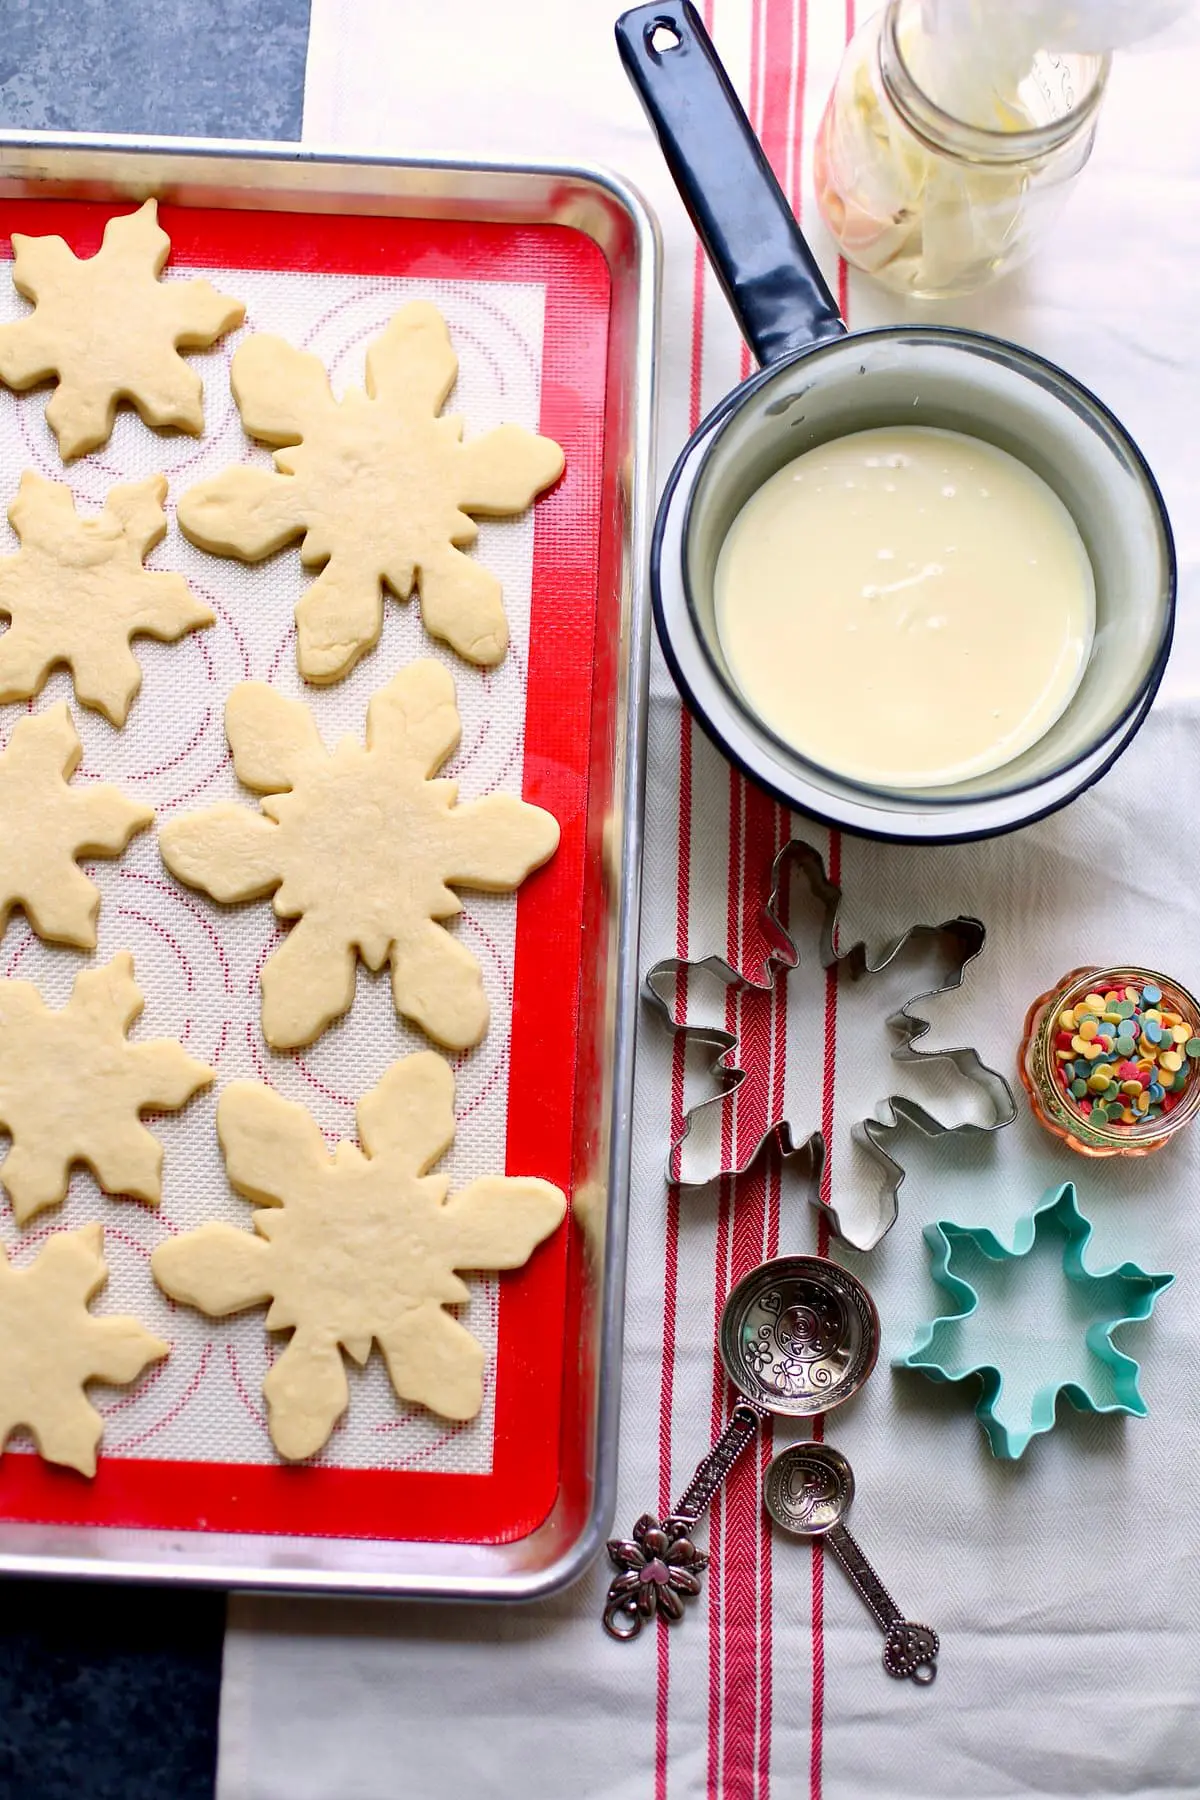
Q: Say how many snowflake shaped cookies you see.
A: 8